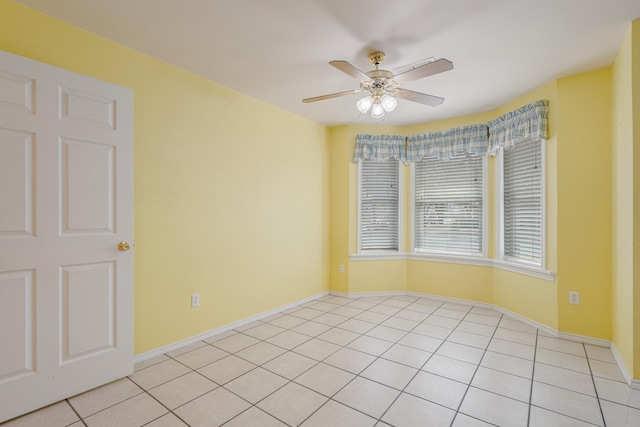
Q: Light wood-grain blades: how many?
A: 4